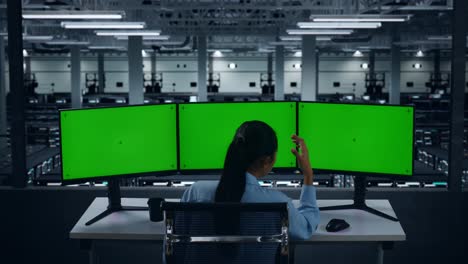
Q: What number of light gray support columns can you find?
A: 6